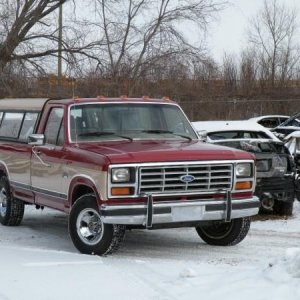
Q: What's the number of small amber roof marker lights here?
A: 5